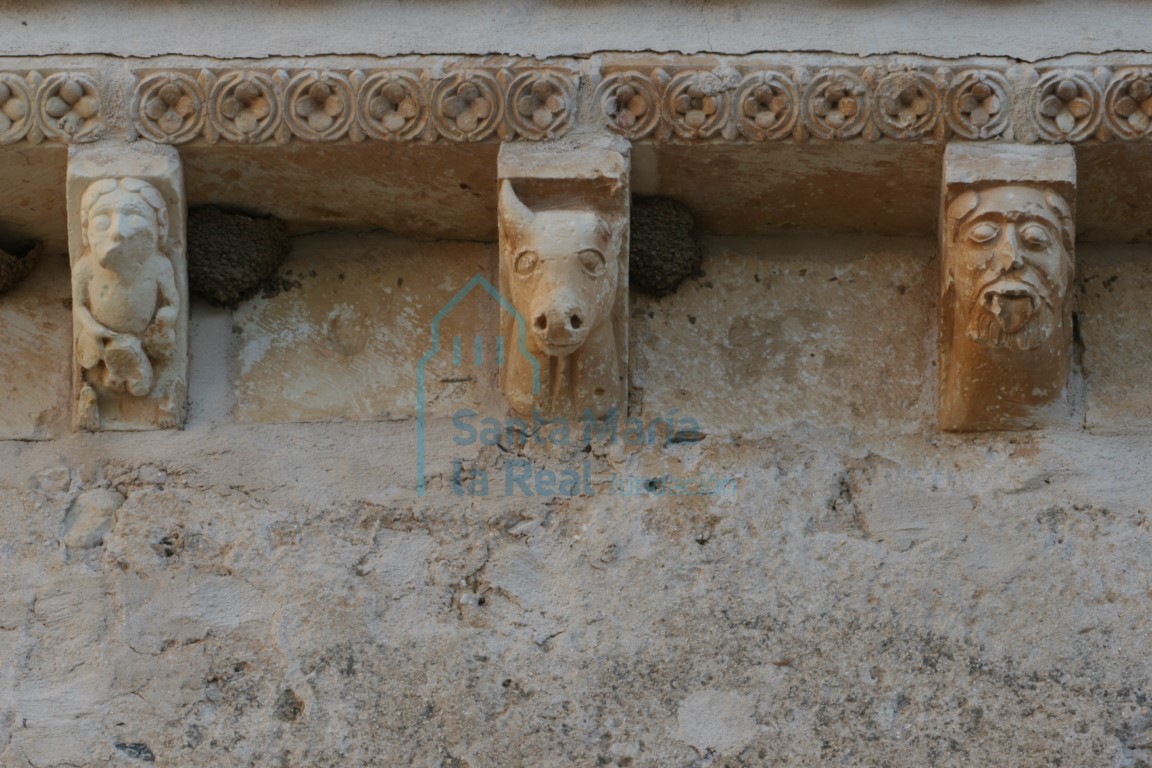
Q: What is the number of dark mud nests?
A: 3